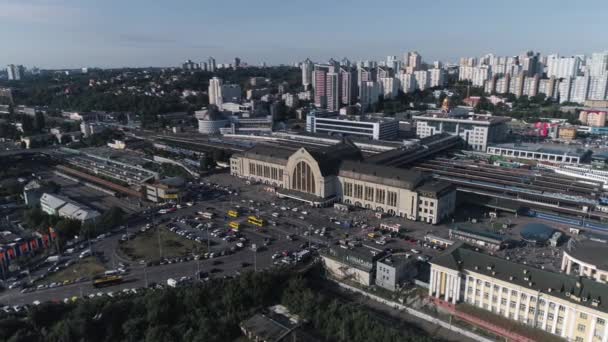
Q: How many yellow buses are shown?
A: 4